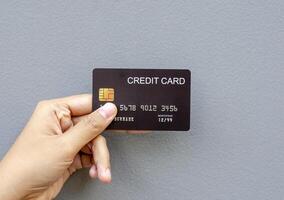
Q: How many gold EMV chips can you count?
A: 1